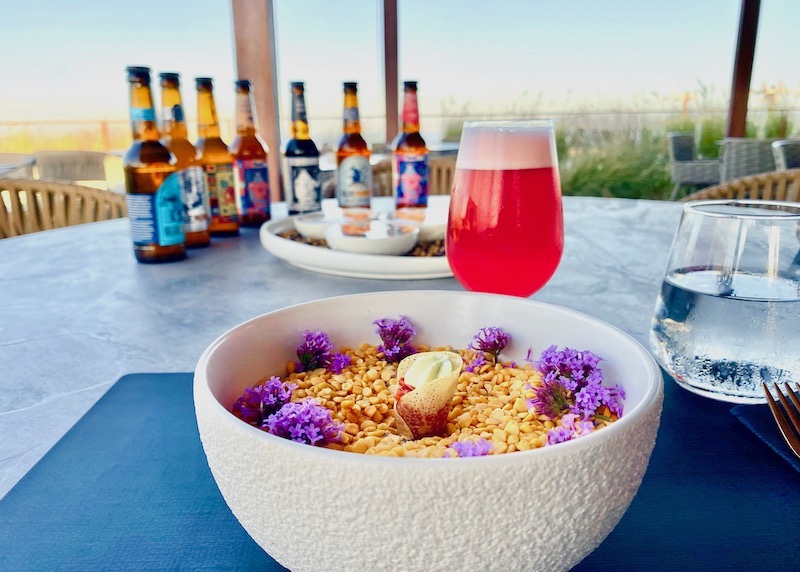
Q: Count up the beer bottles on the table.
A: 7